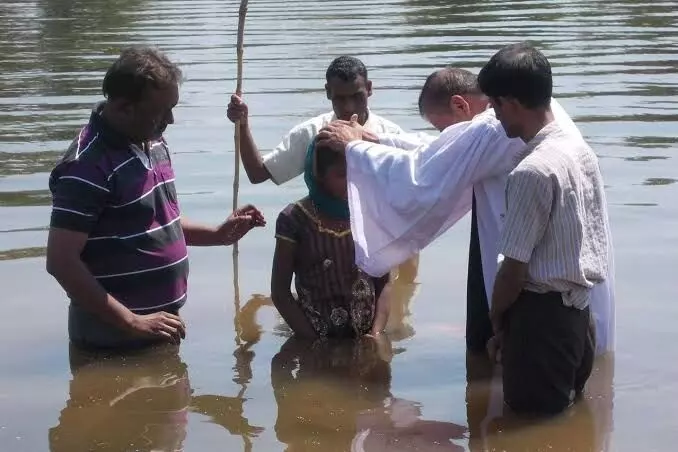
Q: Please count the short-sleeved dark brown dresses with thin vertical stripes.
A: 1